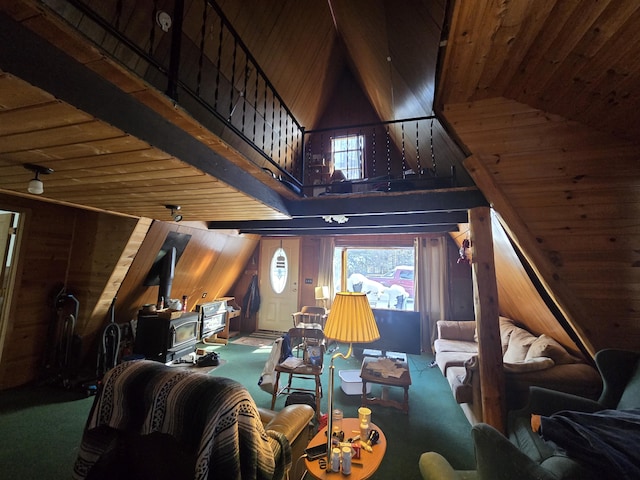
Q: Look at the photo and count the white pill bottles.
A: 2